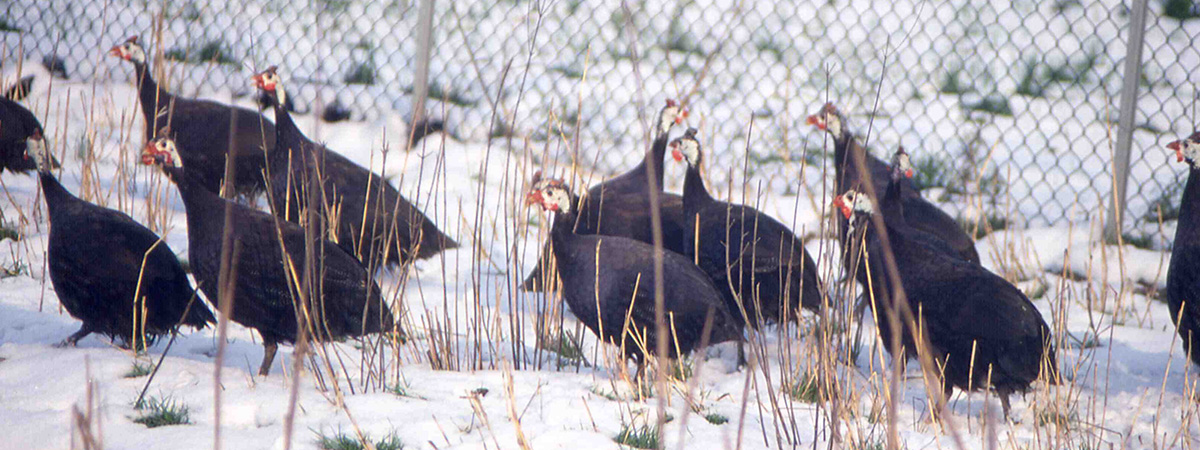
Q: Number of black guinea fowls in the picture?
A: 12